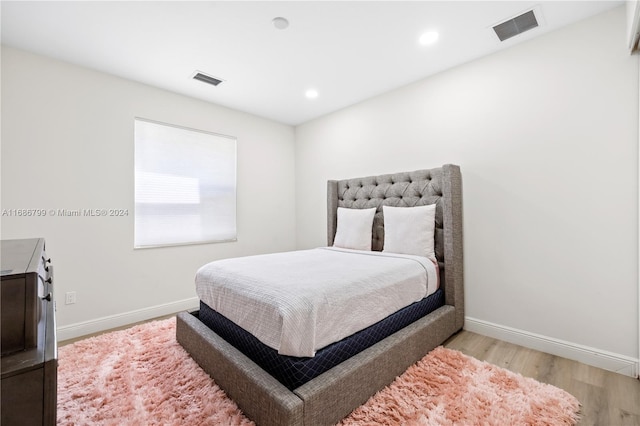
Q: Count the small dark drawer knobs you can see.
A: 4